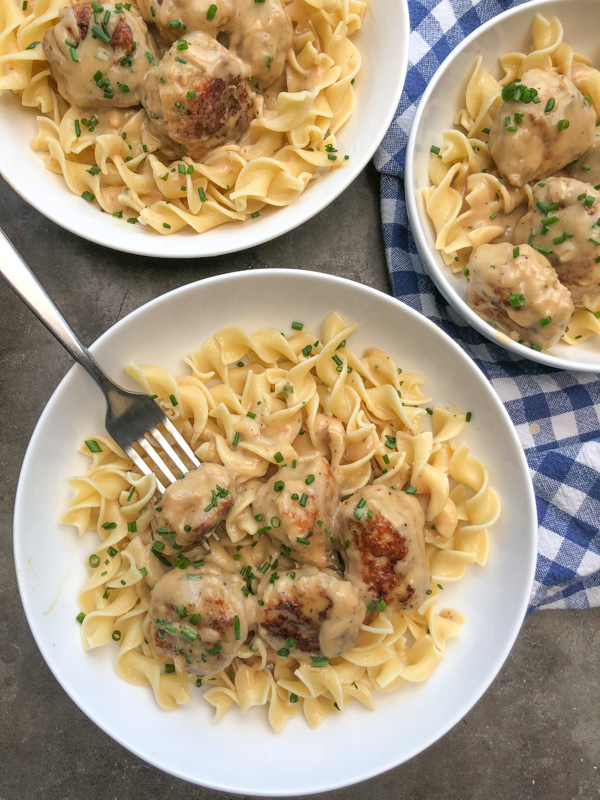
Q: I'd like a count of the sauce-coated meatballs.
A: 12